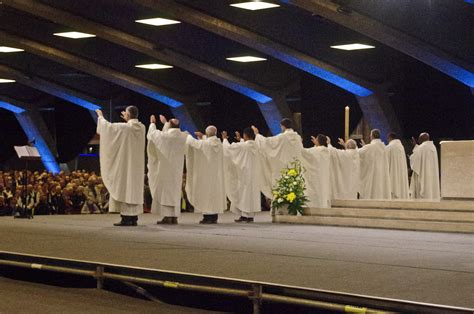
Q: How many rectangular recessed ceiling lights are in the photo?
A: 8